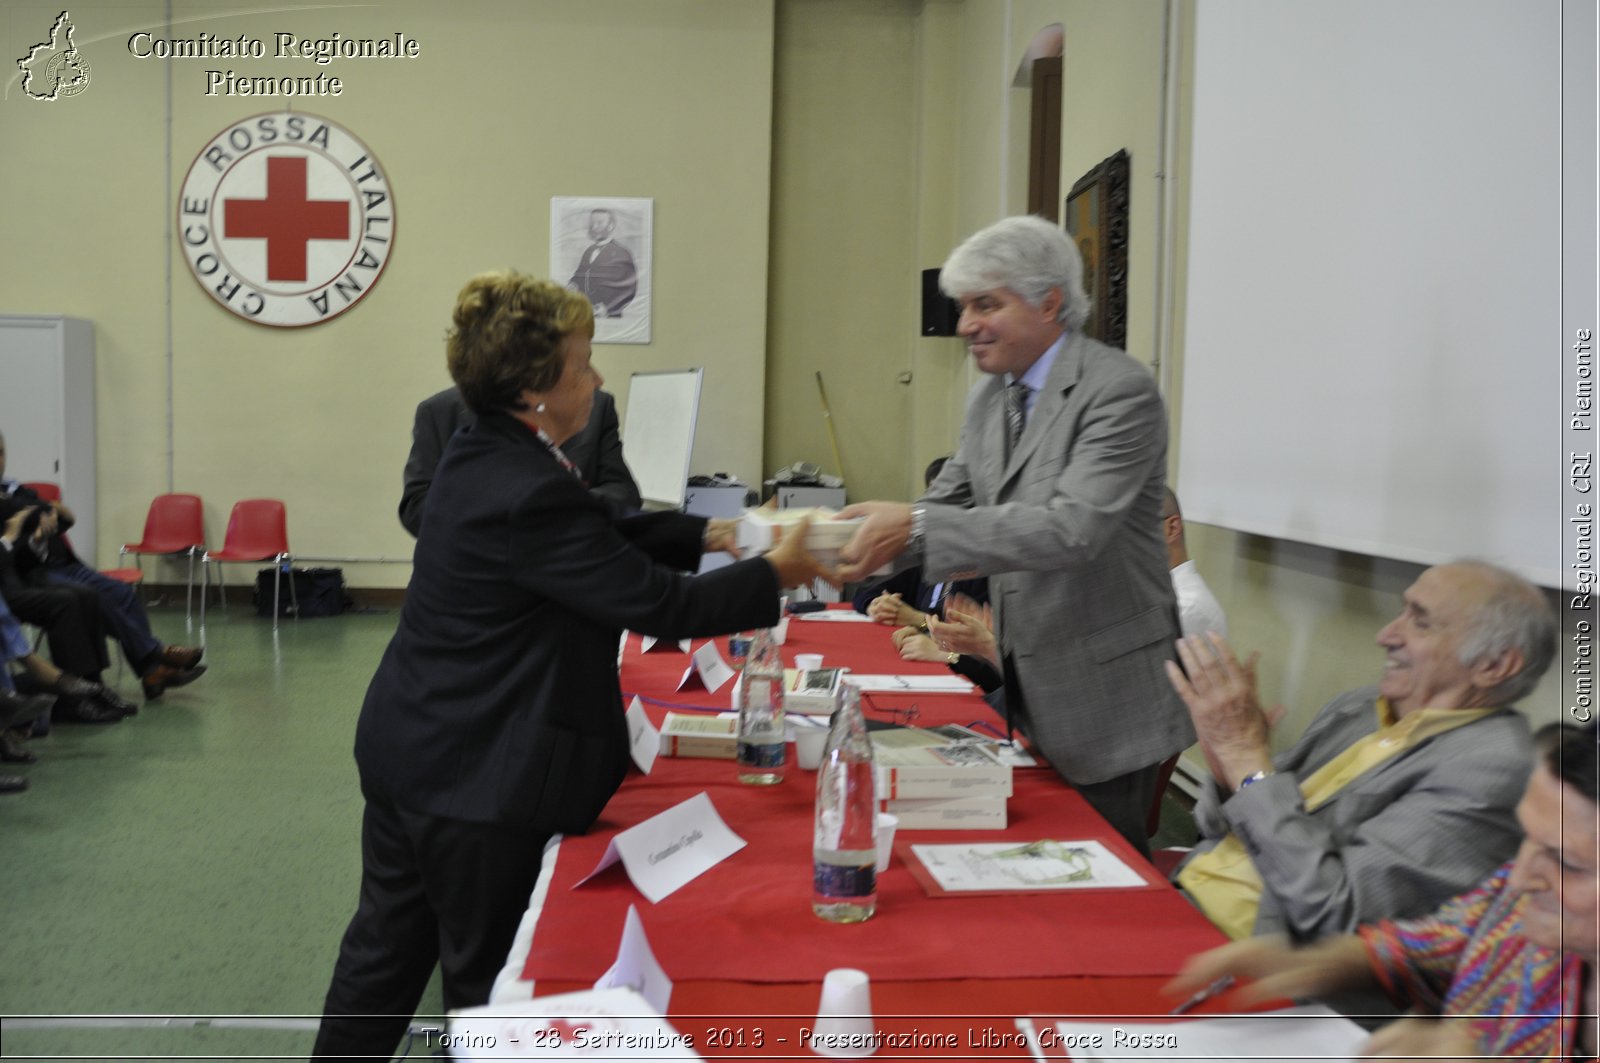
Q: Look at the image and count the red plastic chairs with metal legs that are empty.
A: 2